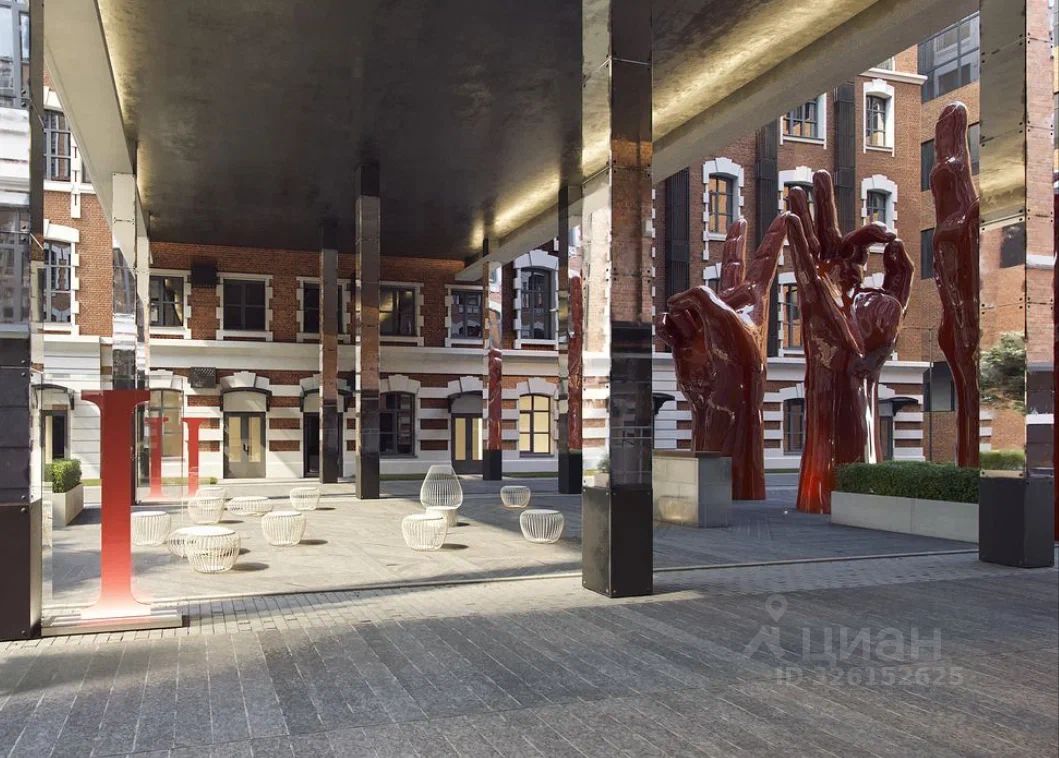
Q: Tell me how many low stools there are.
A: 11